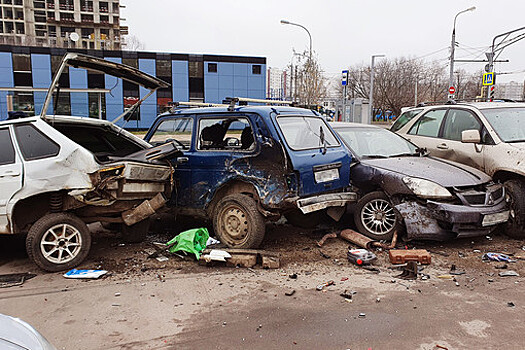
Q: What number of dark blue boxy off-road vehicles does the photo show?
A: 1